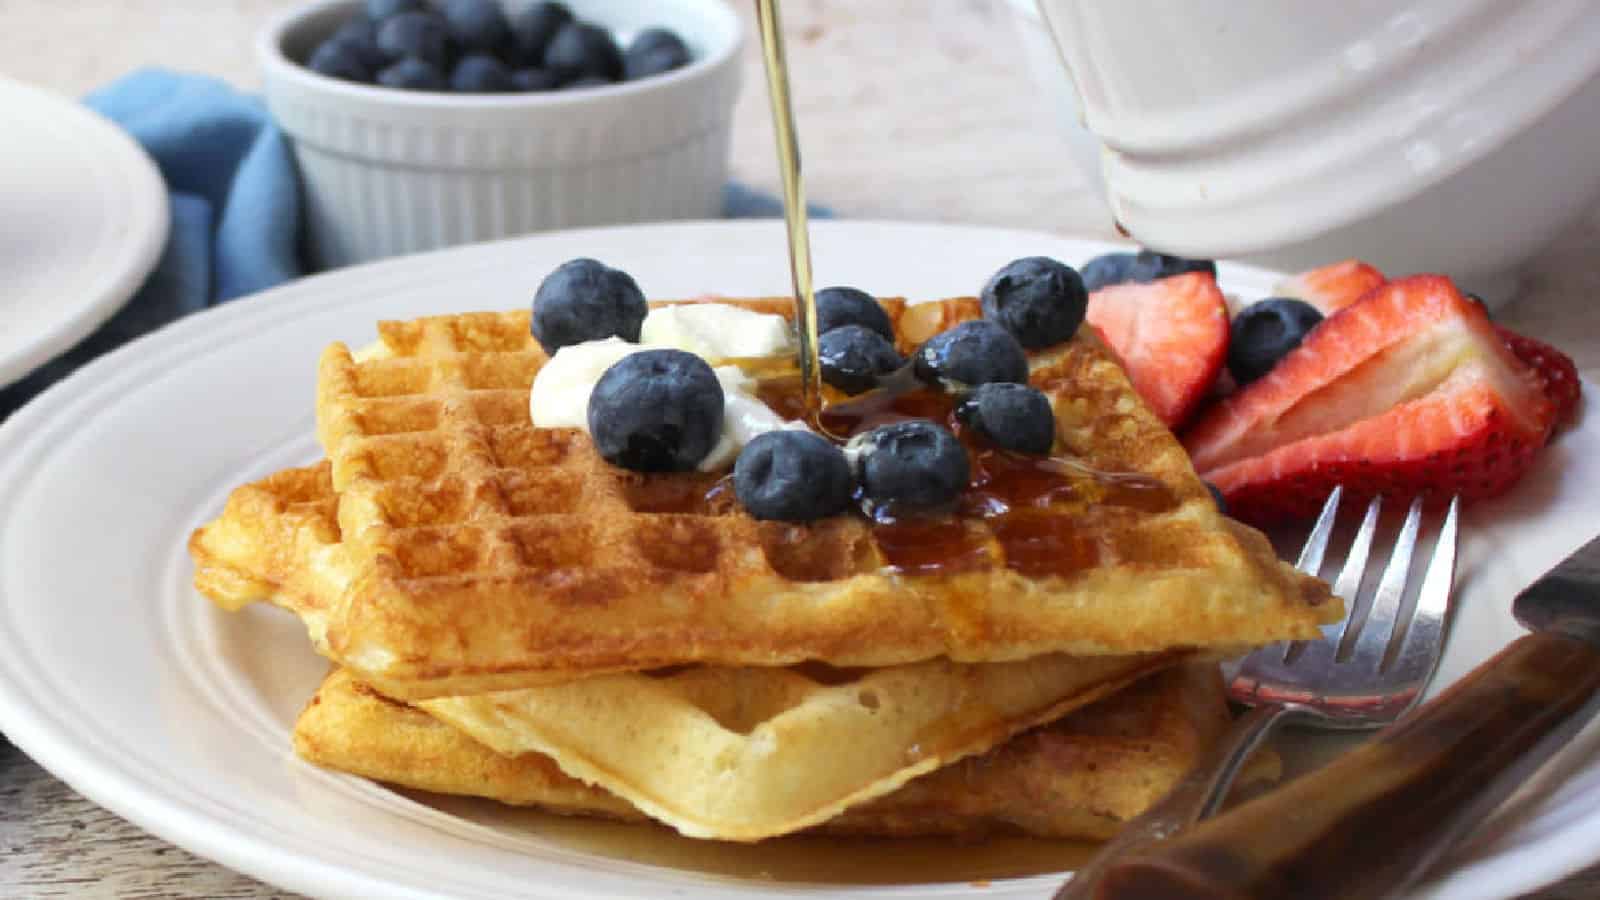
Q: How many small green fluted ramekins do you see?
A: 0